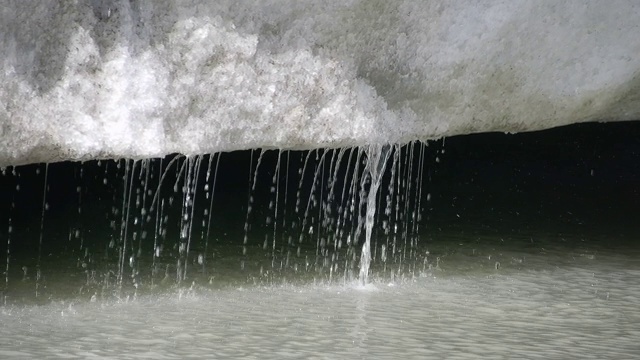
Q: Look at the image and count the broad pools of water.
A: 1